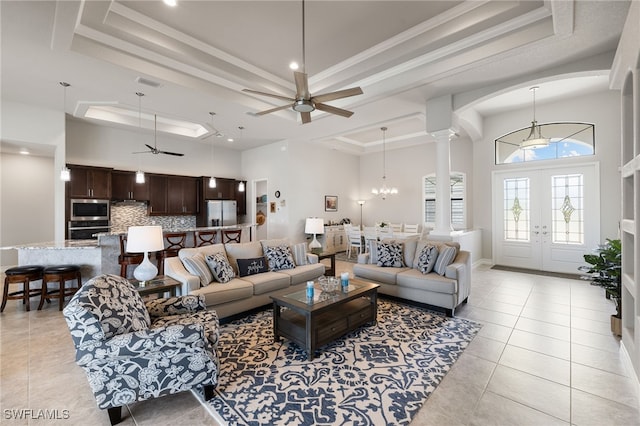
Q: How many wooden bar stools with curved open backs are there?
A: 4